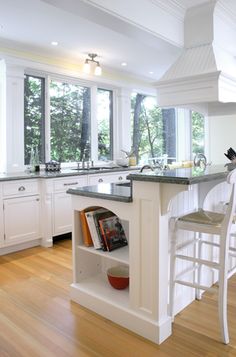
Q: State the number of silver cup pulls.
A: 3